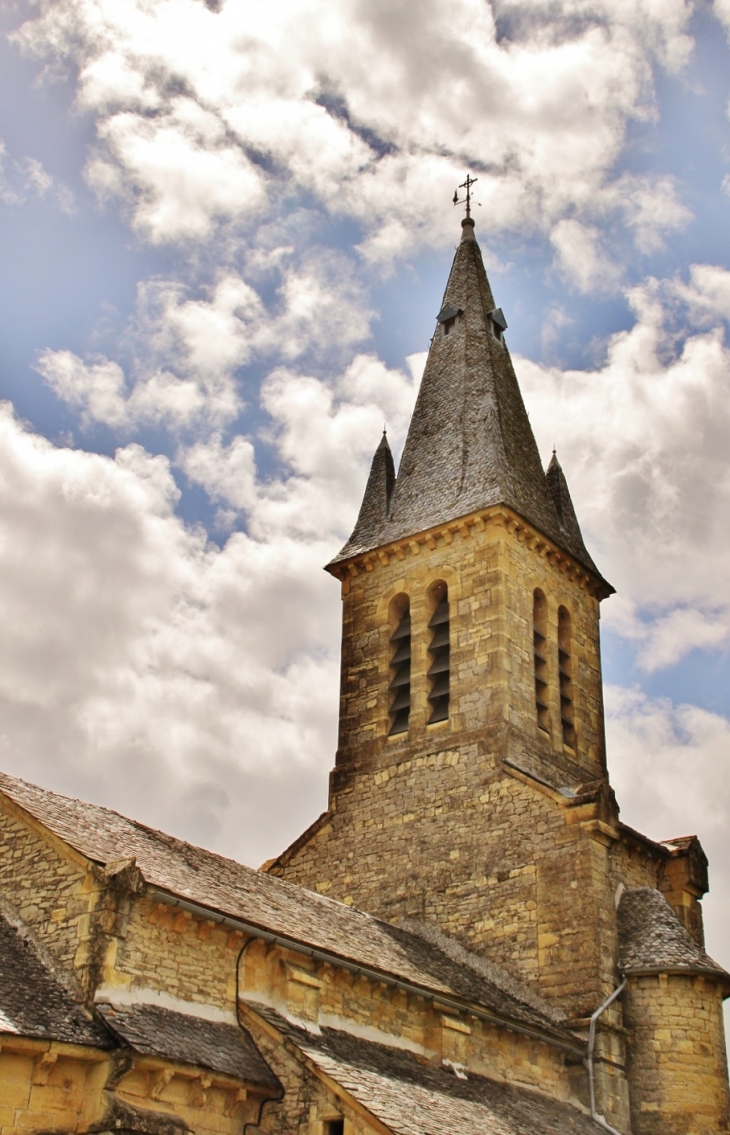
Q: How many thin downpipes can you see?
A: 2